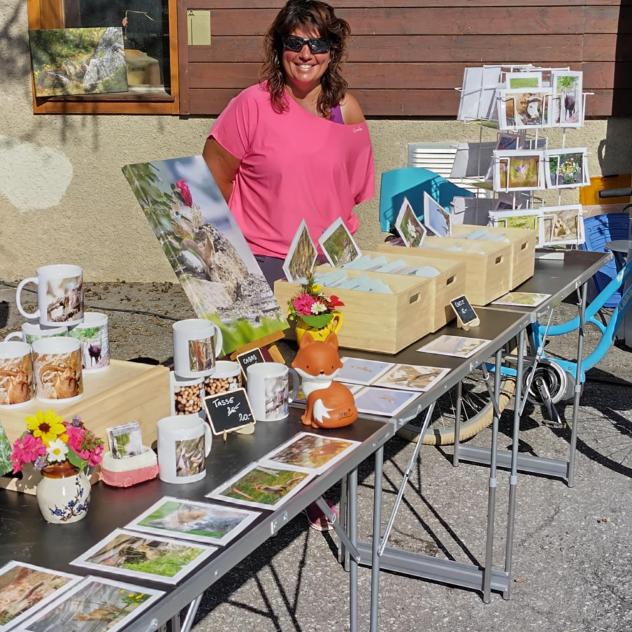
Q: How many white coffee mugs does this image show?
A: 10